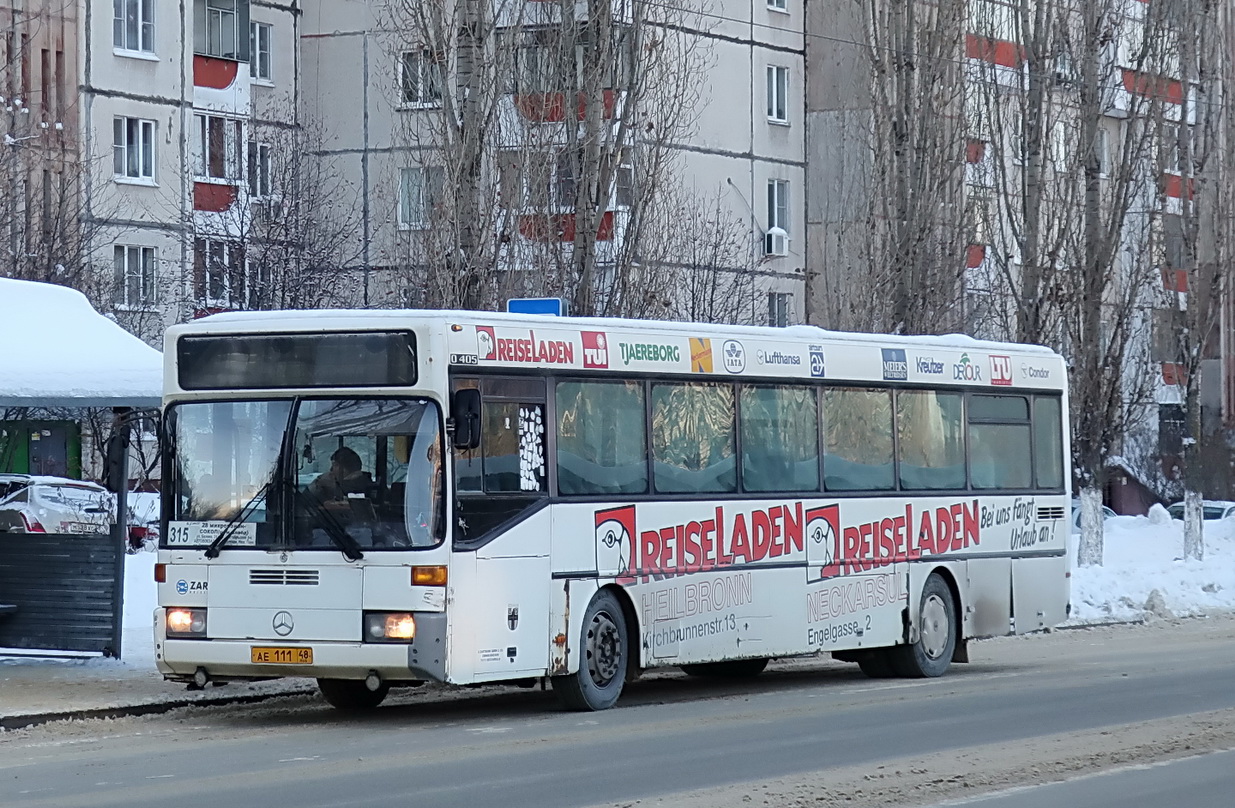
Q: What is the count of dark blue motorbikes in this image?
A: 0